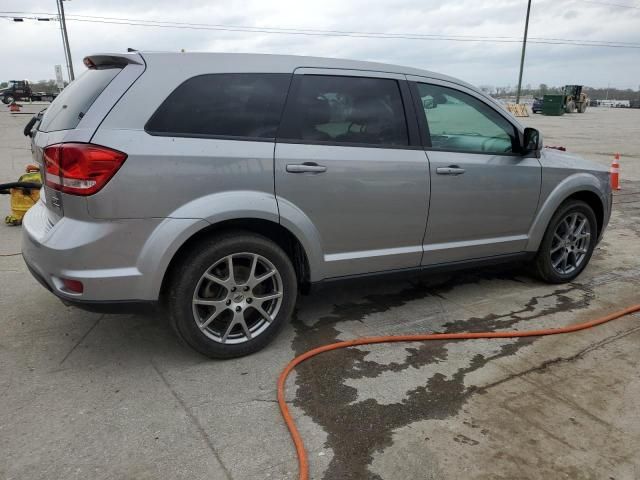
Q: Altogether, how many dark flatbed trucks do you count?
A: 1